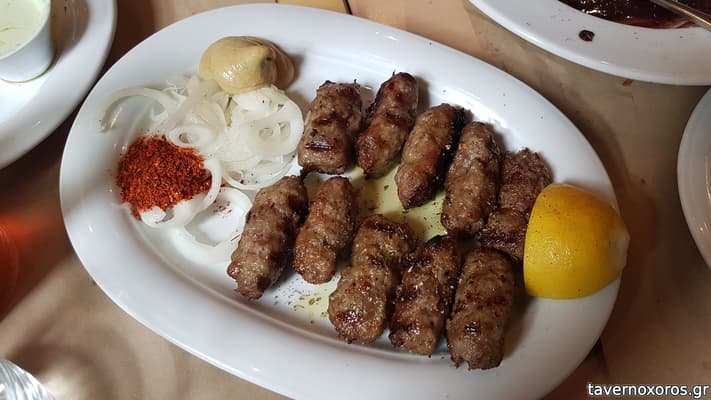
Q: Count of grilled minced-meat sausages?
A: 10